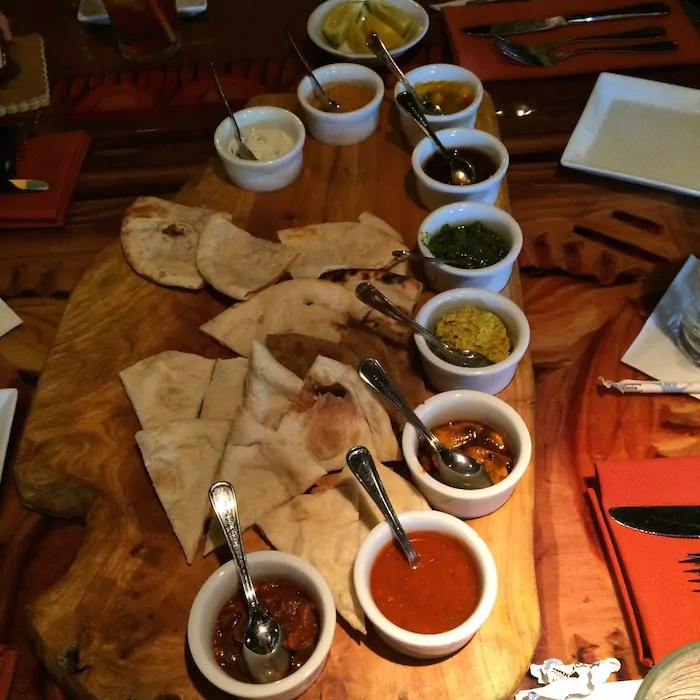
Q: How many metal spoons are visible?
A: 9